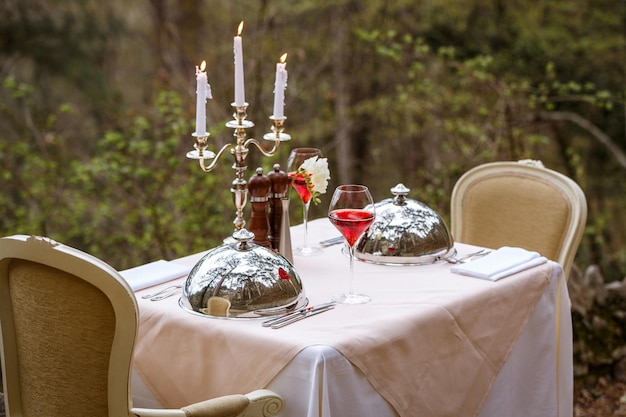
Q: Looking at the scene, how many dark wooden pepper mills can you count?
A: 2